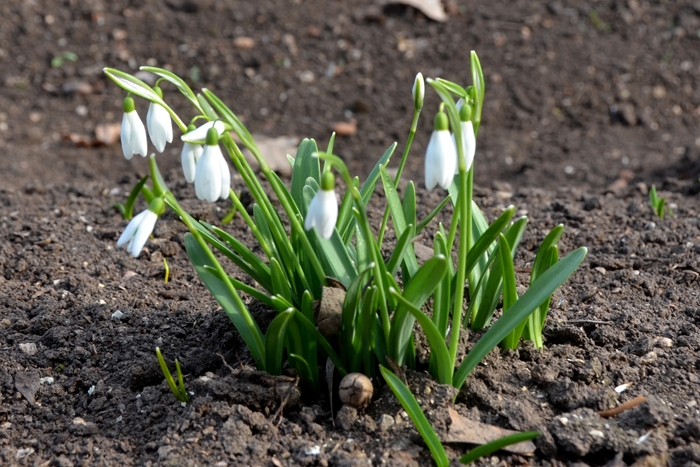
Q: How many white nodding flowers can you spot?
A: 8